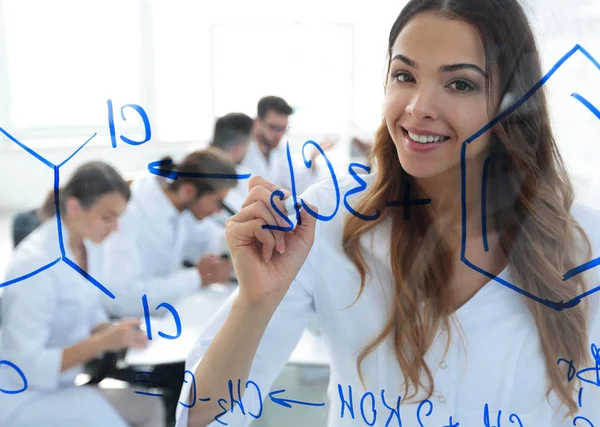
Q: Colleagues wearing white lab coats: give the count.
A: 4